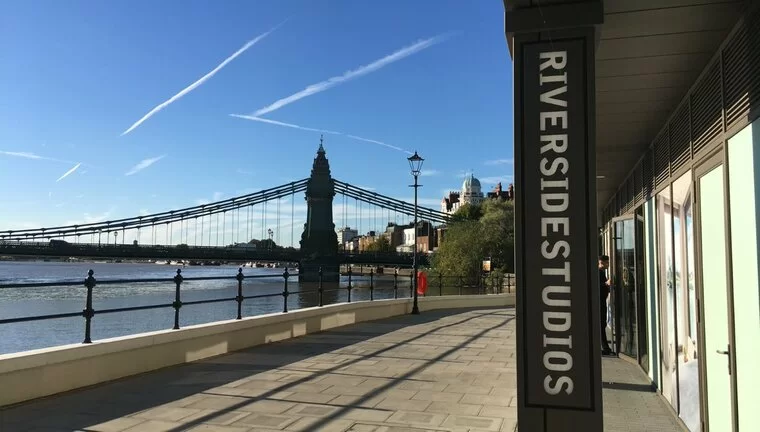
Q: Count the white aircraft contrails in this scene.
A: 6